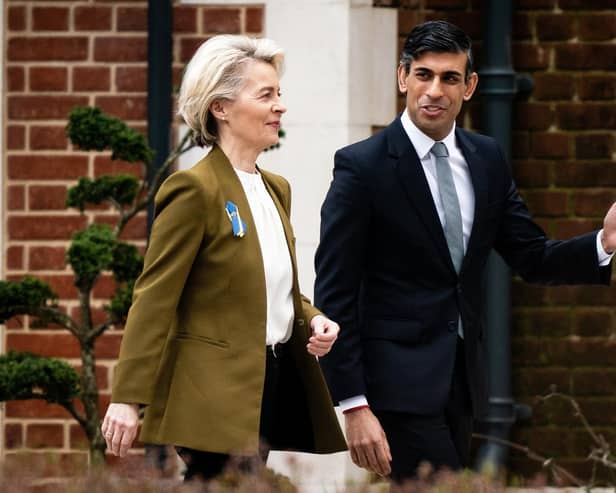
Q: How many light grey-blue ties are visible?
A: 1